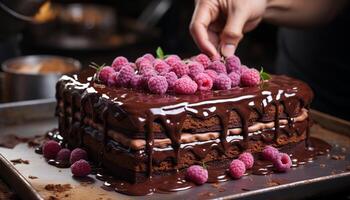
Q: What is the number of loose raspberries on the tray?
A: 9